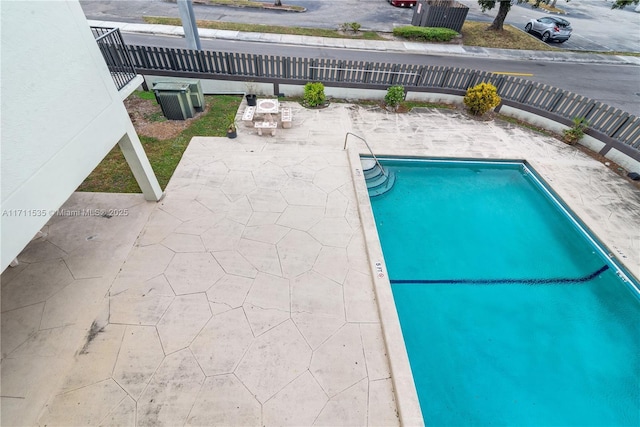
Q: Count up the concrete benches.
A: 3